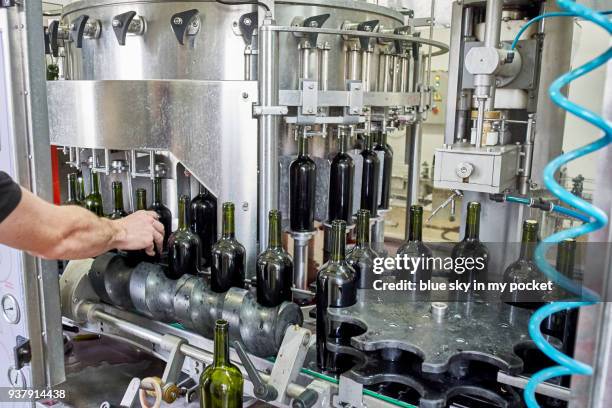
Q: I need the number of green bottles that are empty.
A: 1